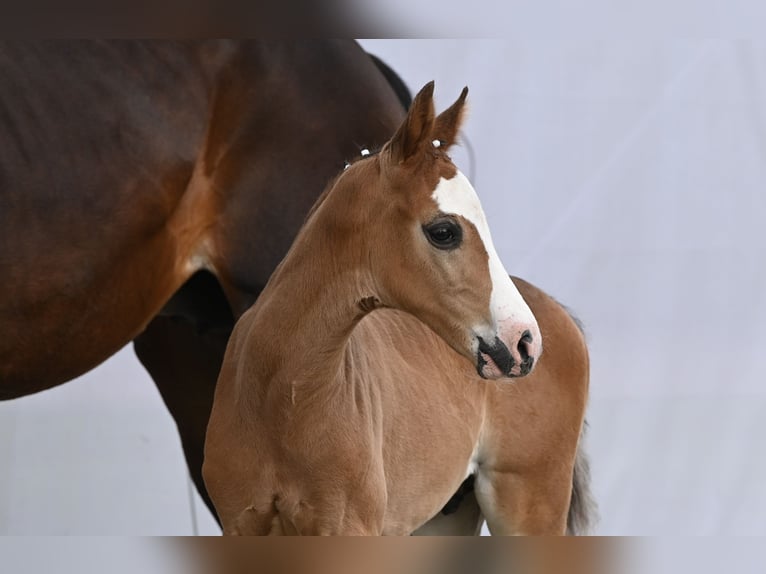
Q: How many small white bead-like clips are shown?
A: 3